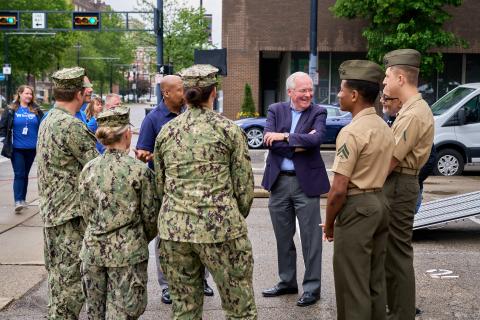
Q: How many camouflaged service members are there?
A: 3